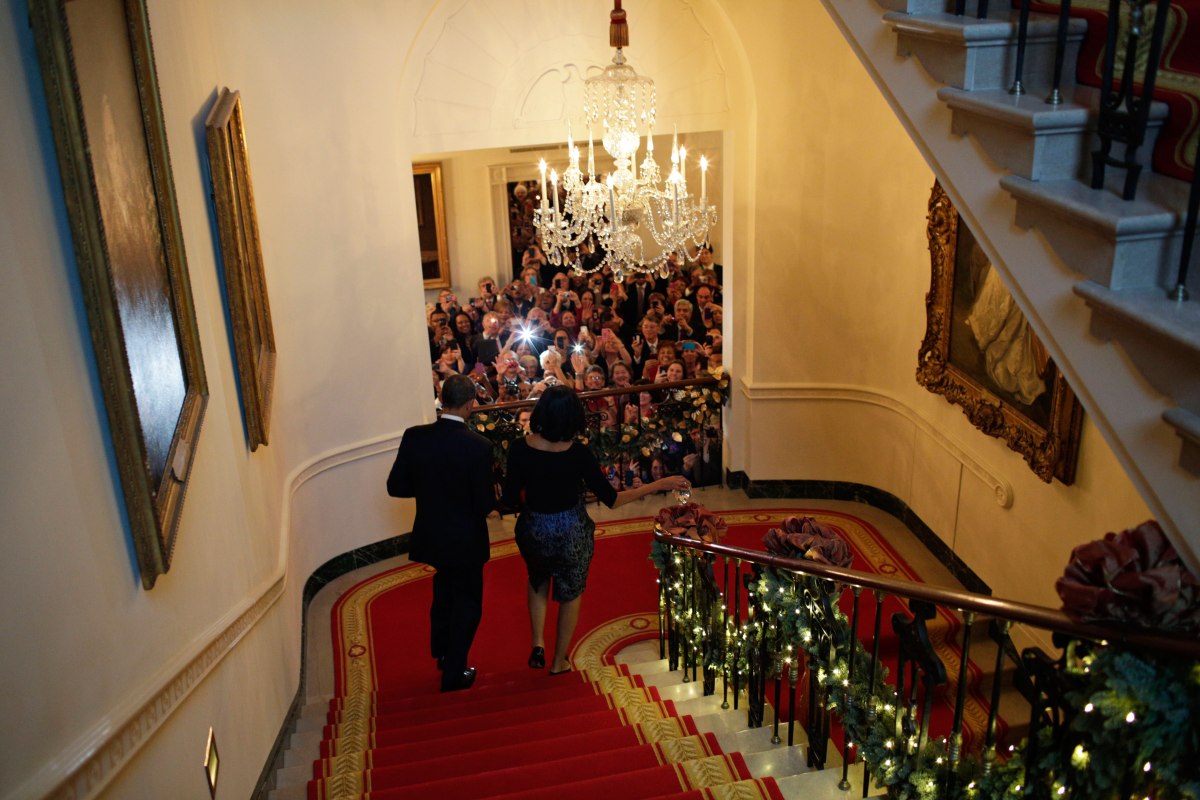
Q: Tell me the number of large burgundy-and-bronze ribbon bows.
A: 3